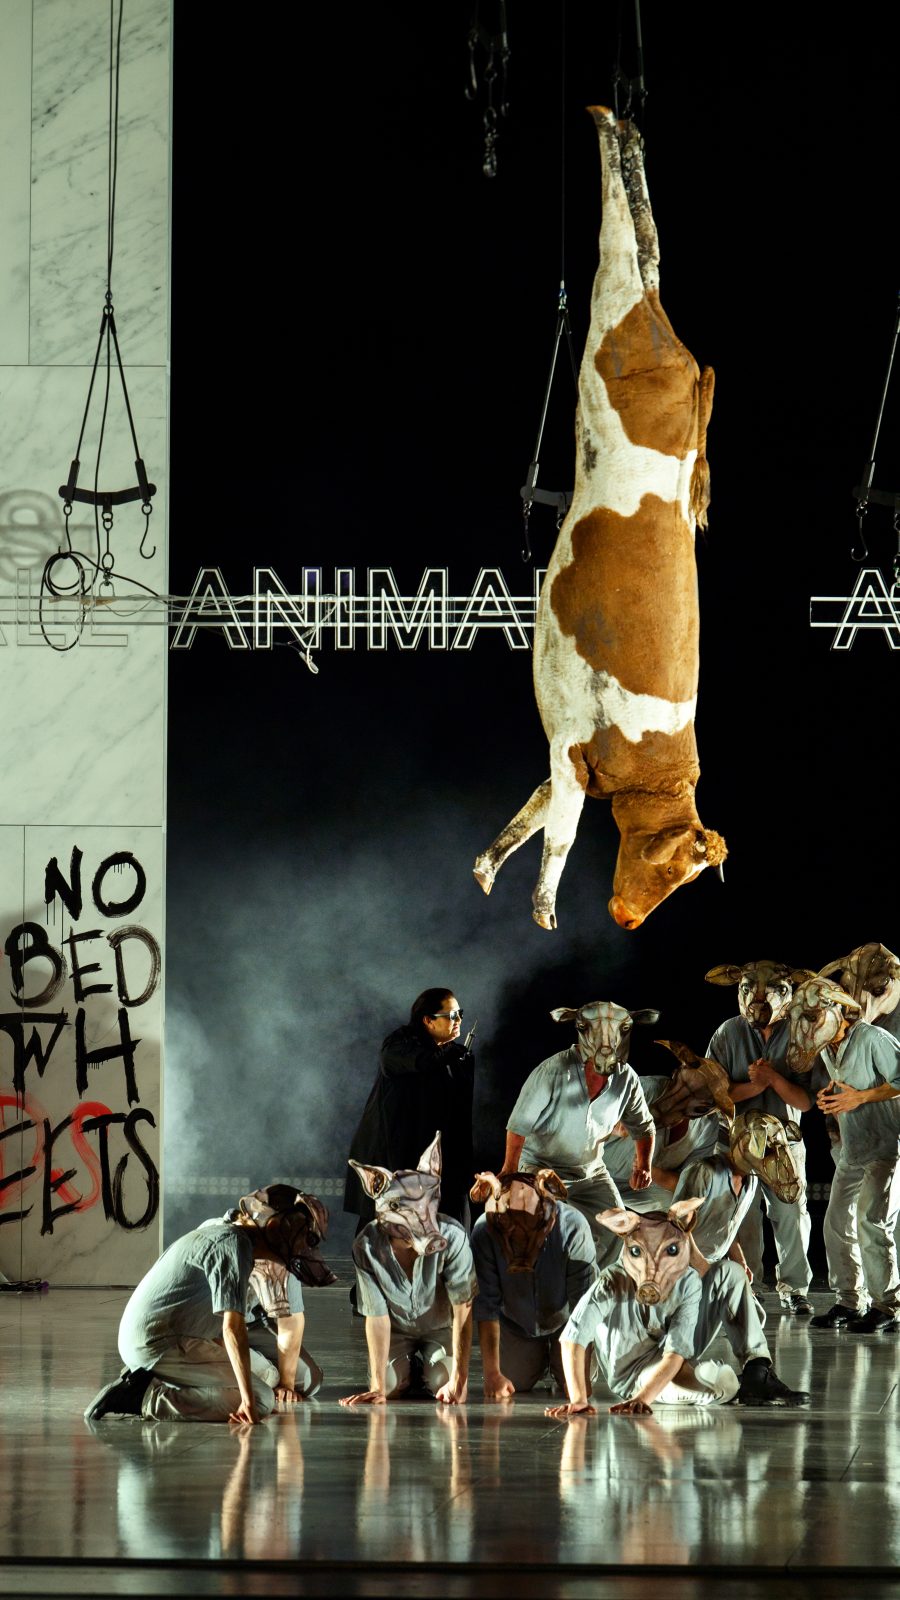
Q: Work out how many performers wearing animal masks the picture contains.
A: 11